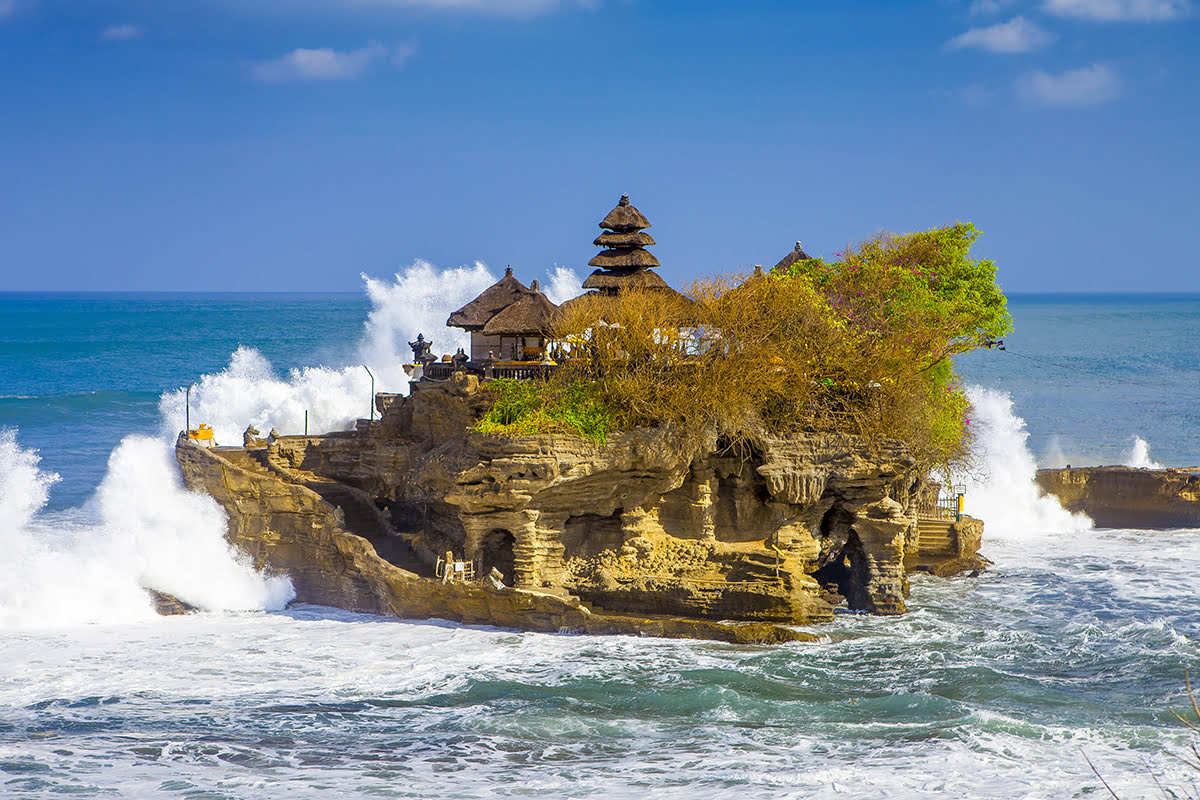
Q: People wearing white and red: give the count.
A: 0